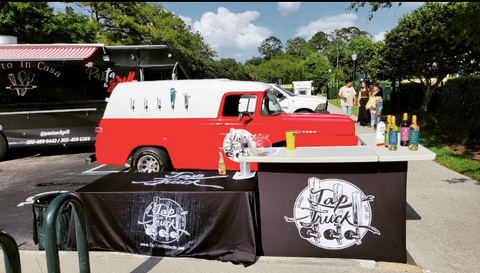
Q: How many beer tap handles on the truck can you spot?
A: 5